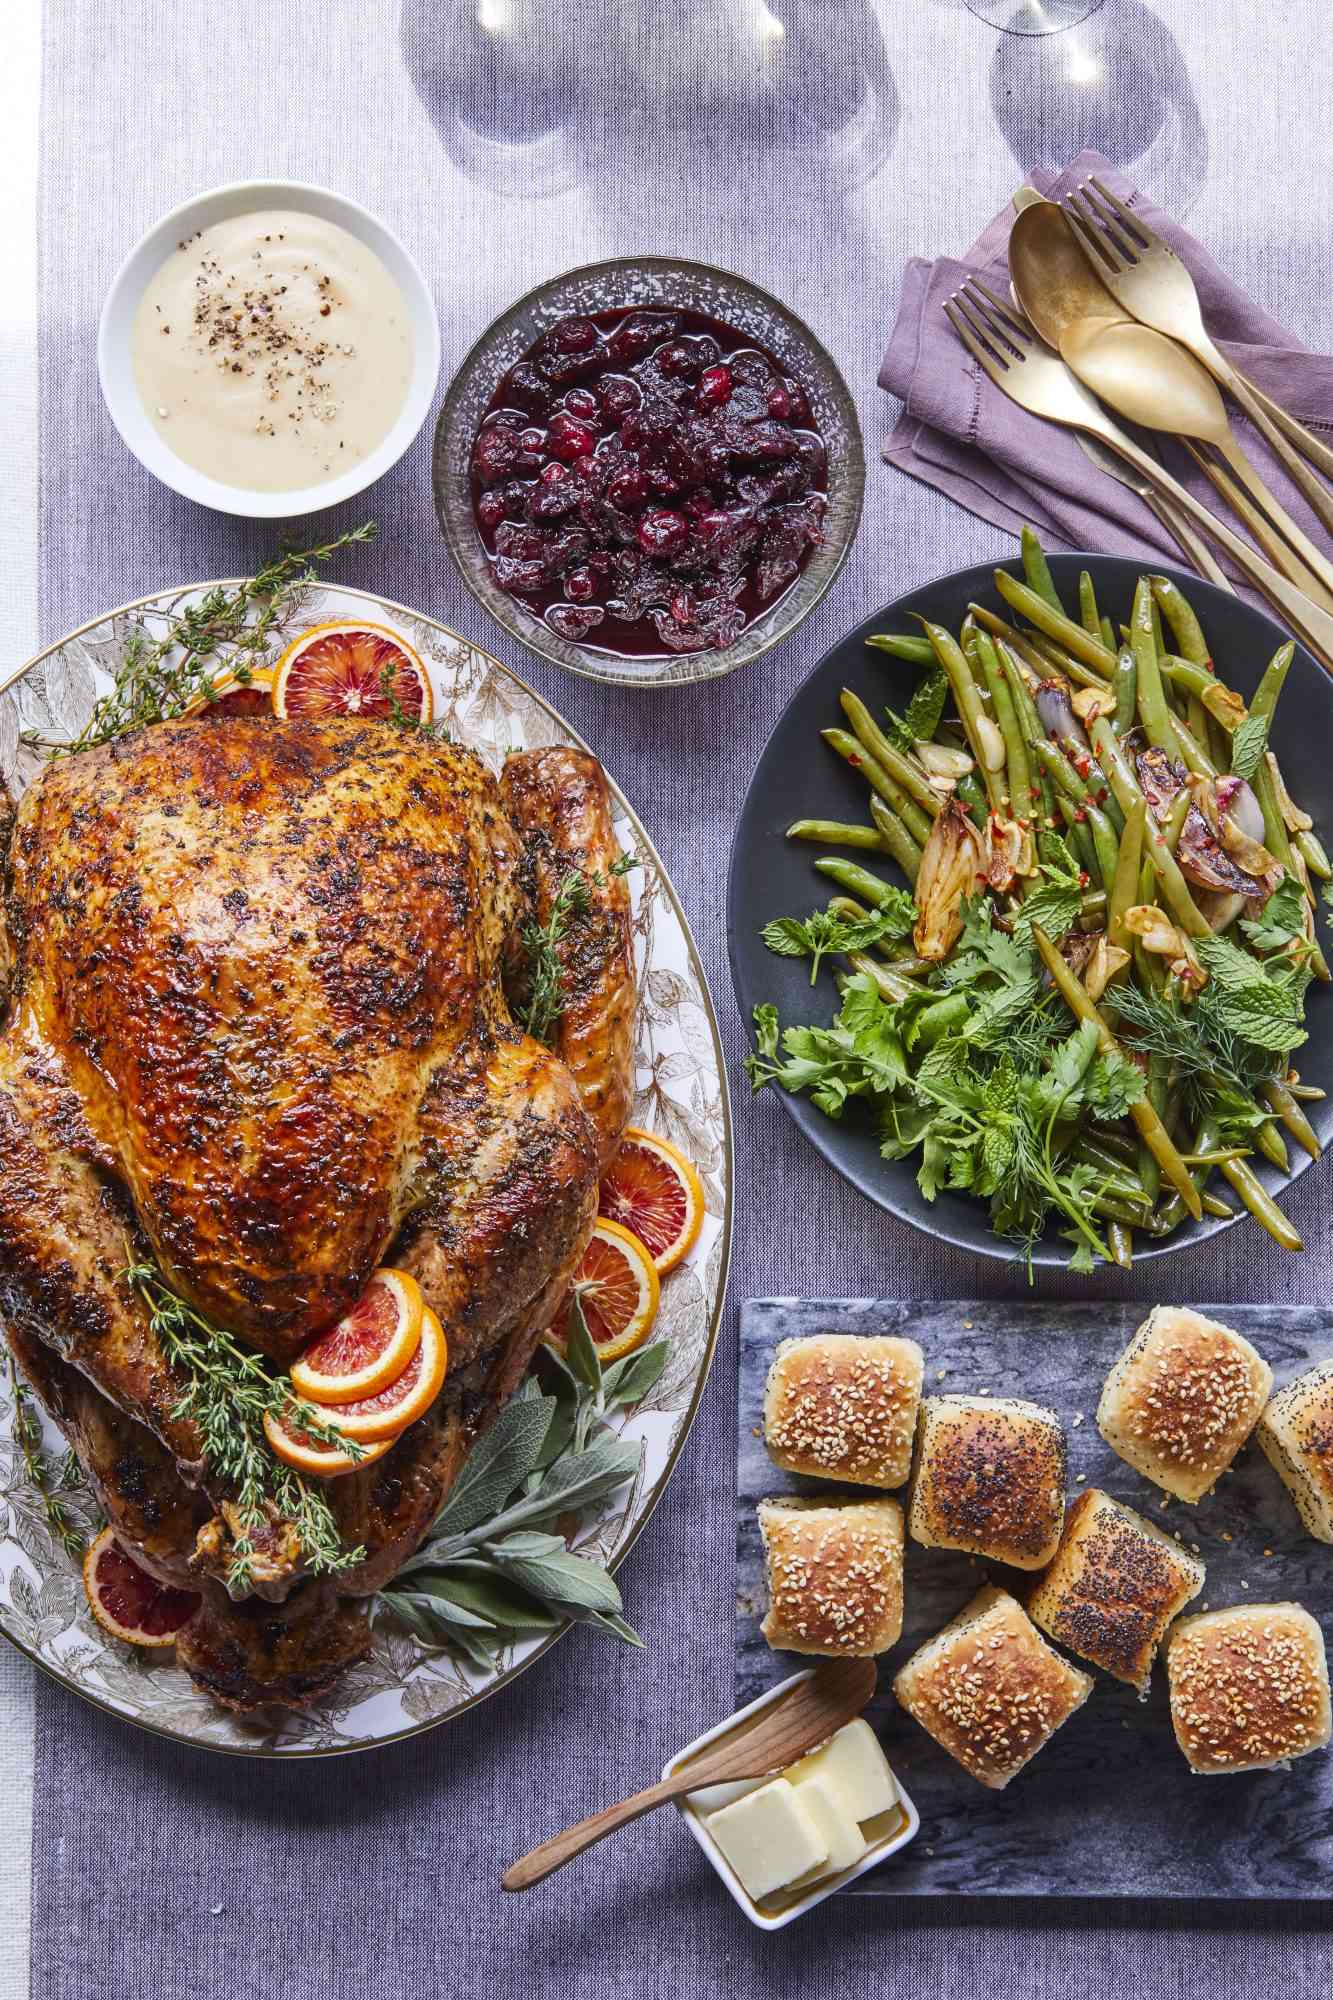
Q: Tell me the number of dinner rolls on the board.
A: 8